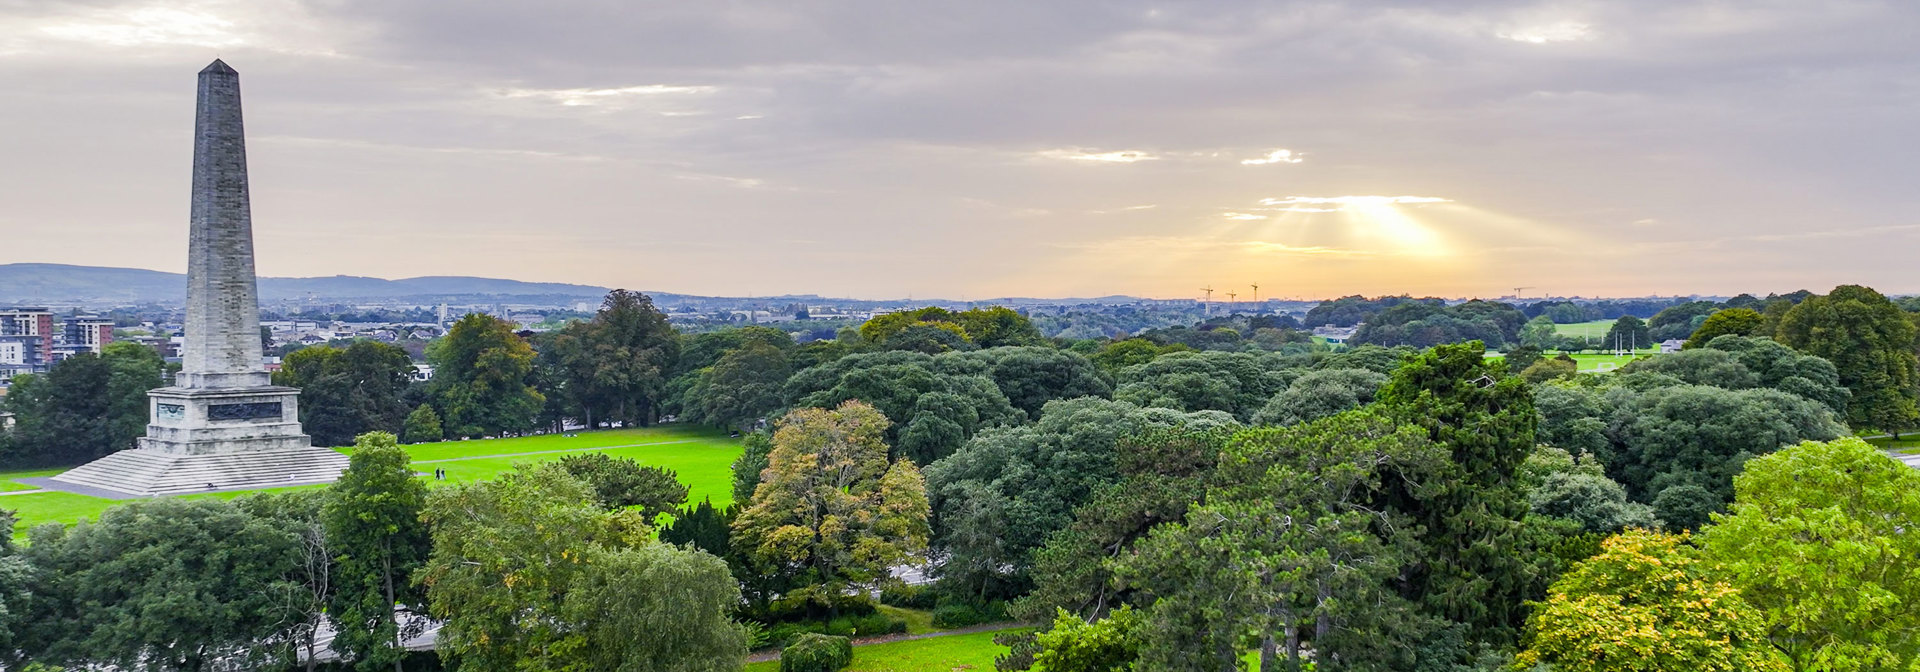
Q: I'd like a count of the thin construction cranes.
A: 4